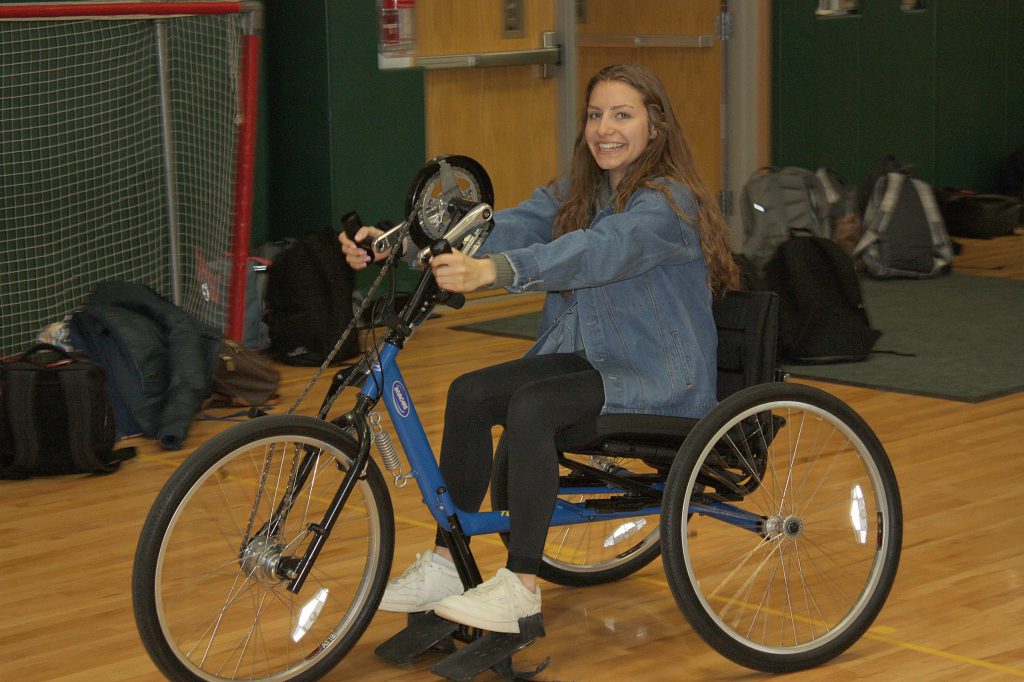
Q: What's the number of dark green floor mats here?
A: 1